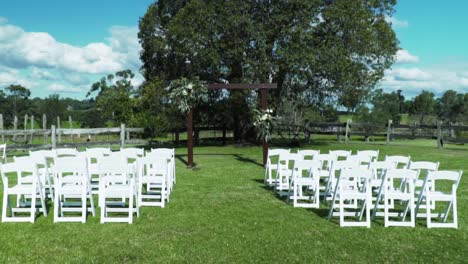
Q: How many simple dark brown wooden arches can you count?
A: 1